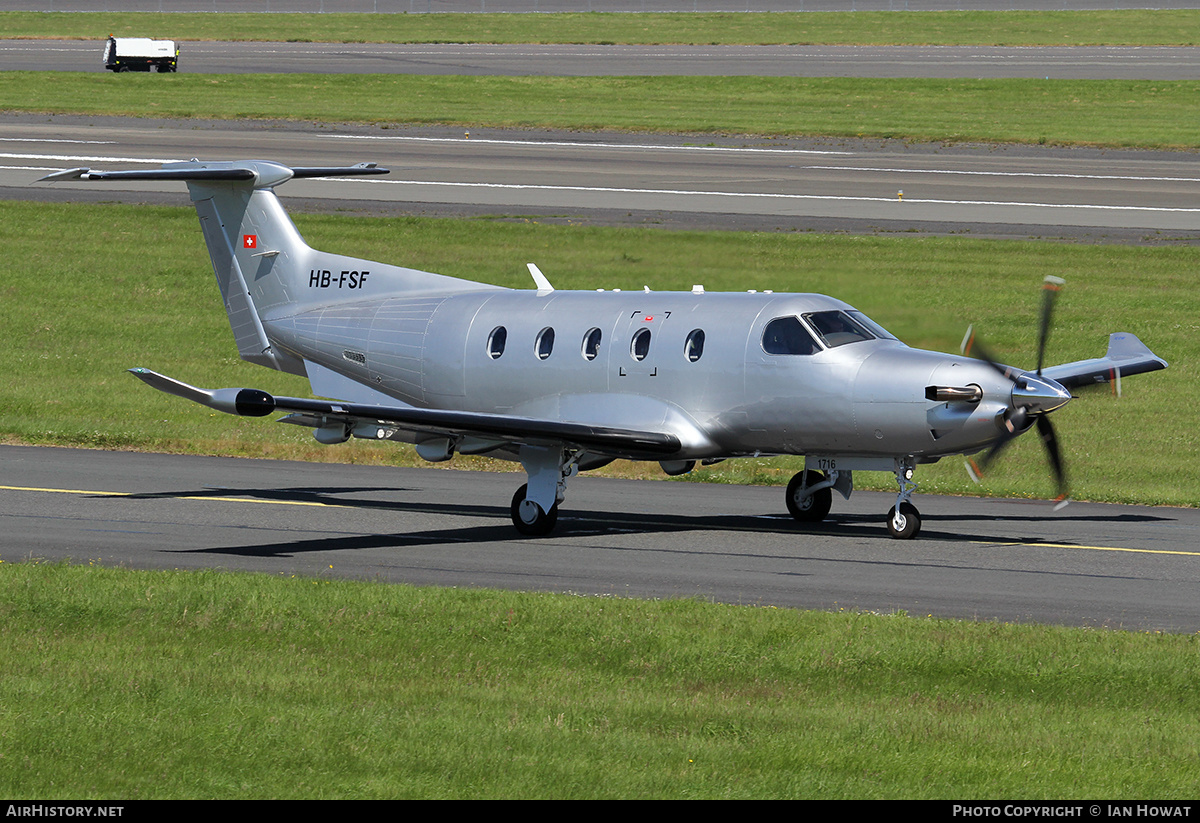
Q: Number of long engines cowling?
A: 1